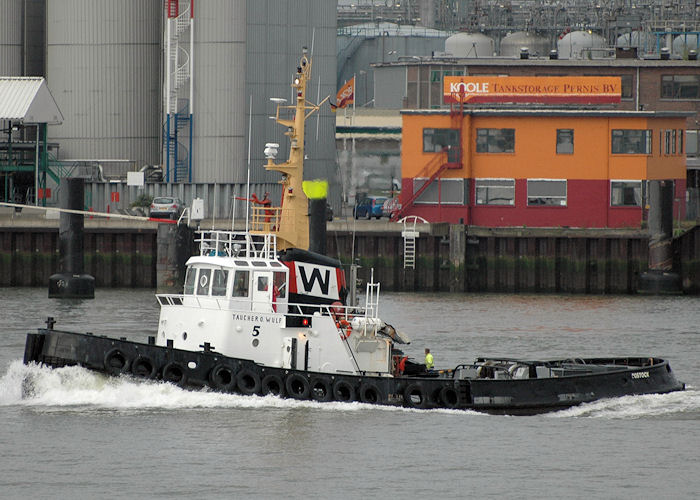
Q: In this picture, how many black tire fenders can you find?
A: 12